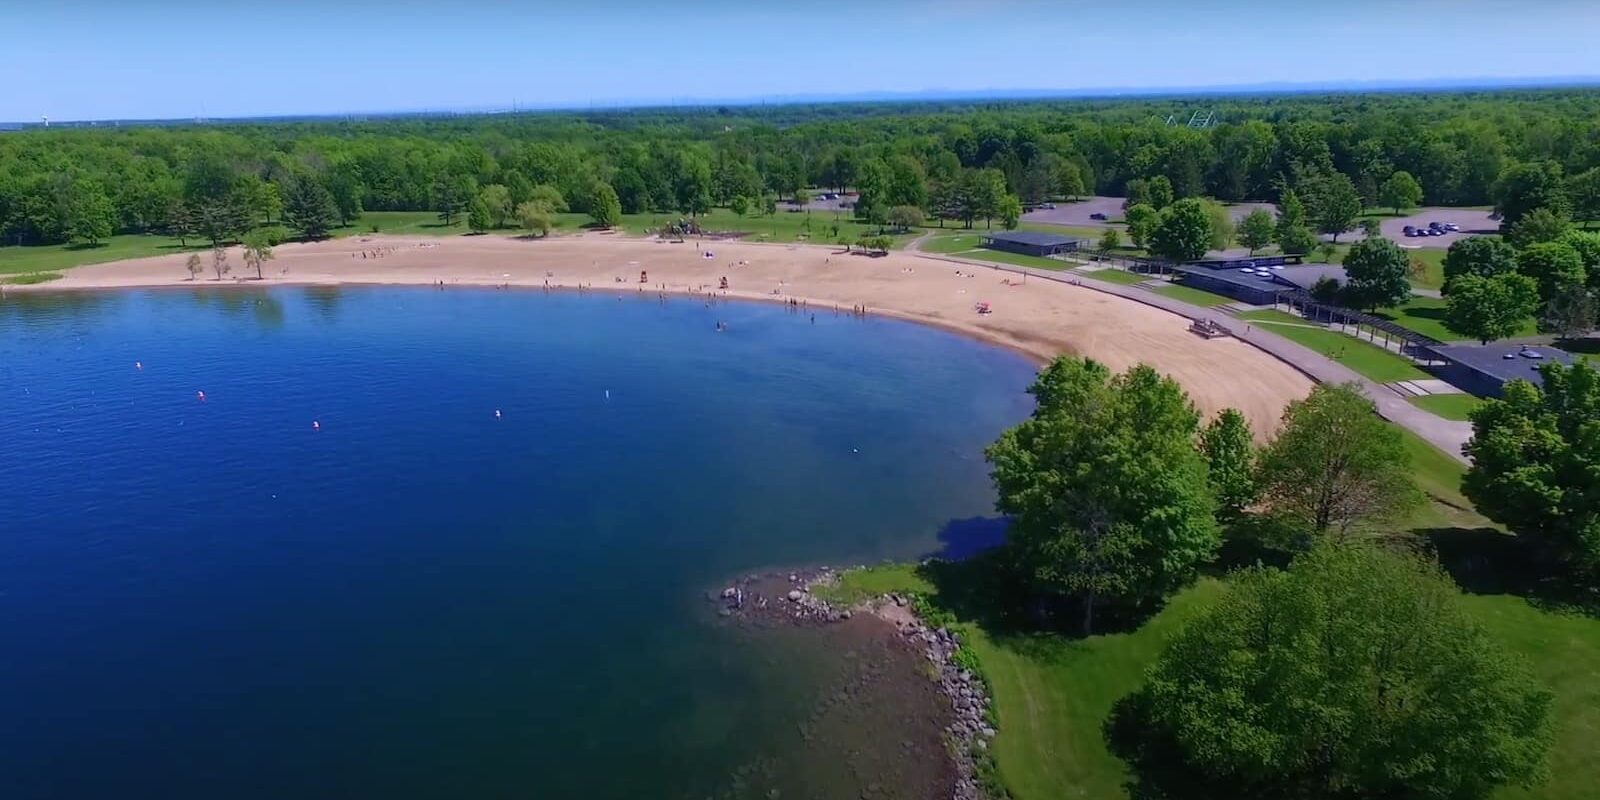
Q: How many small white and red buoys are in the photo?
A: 4